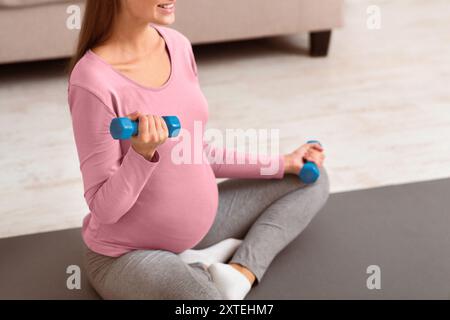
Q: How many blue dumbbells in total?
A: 2